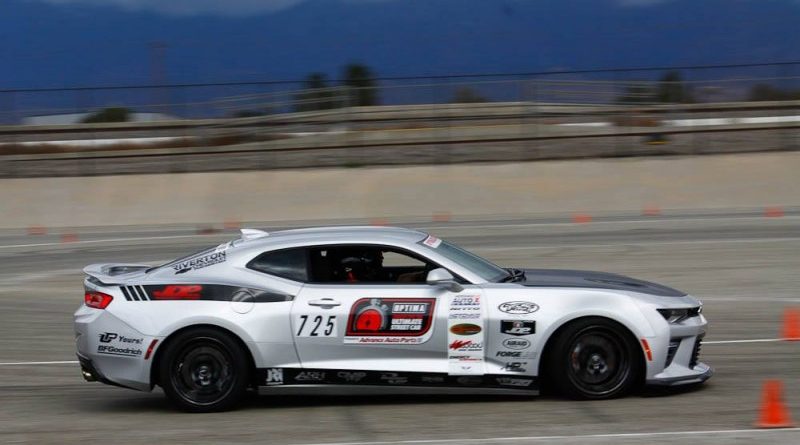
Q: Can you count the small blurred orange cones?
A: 8